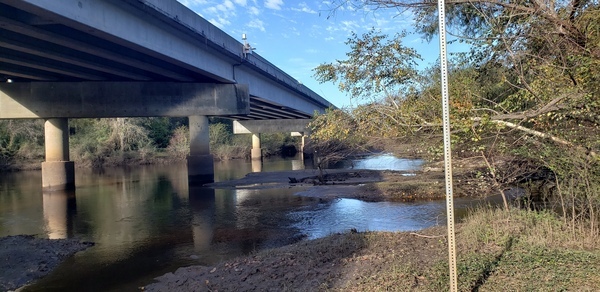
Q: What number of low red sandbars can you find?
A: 0